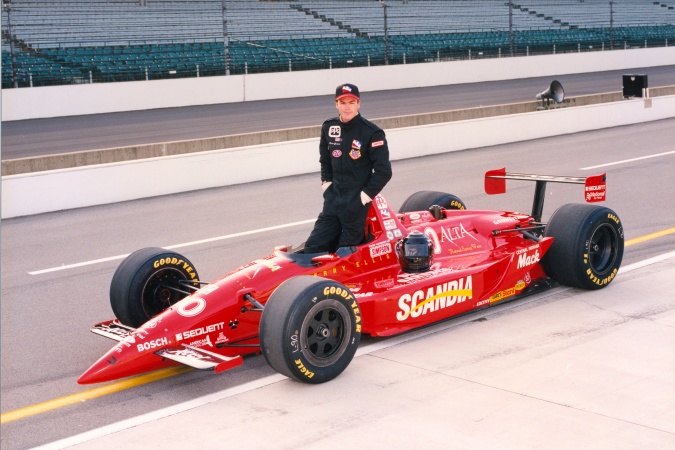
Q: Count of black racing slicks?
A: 4